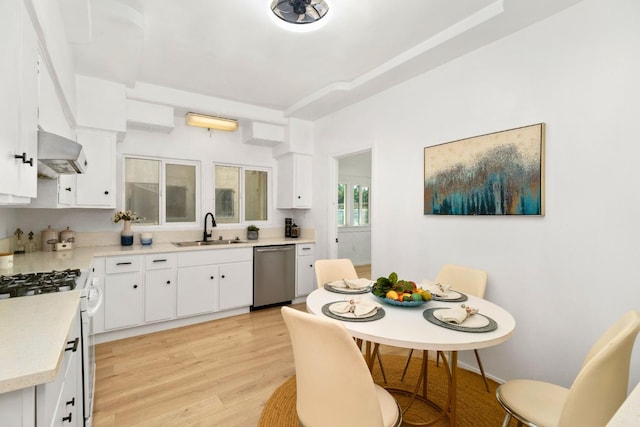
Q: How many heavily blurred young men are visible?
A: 0